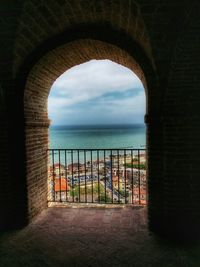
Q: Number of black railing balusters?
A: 14